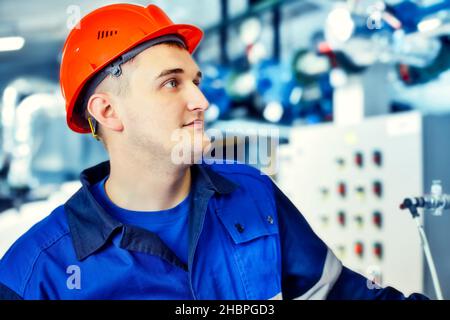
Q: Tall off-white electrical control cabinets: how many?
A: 1